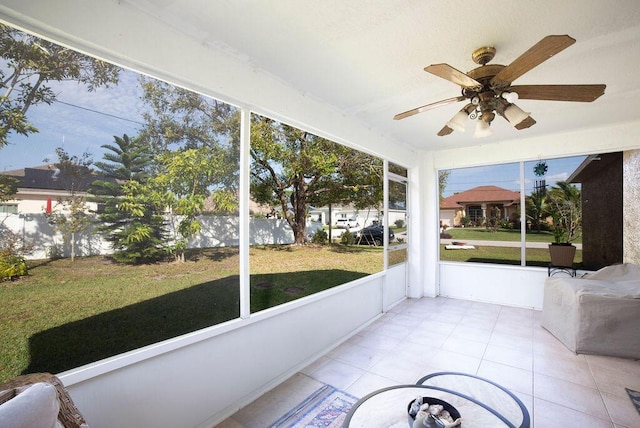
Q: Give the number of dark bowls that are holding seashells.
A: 1